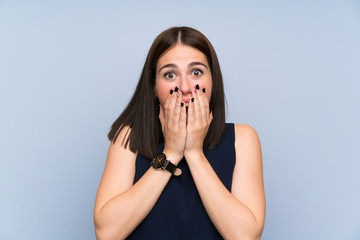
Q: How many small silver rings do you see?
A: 1